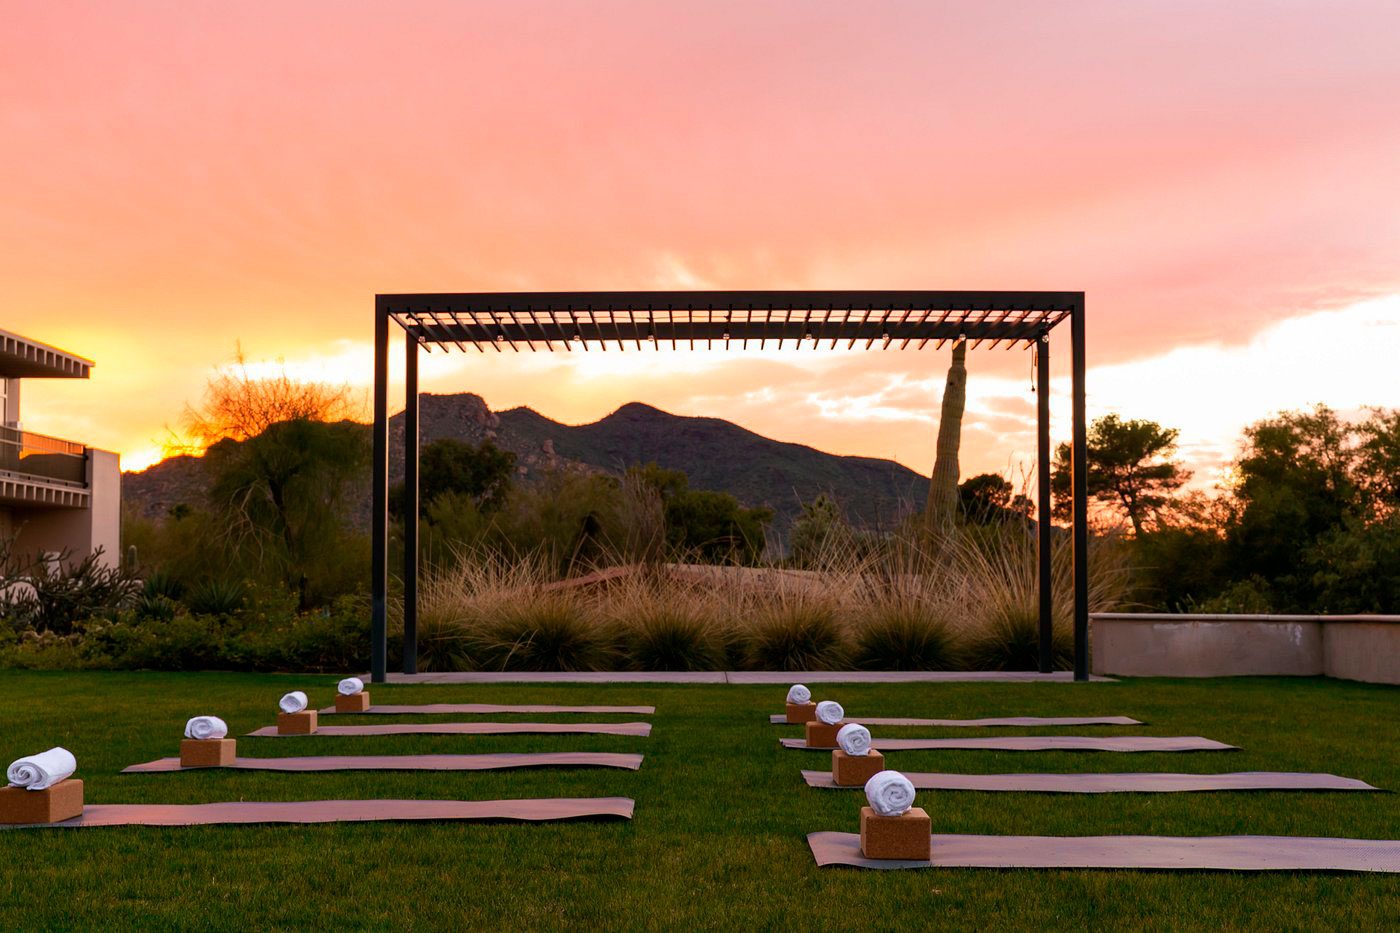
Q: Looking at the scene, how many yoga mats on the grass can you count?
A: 8